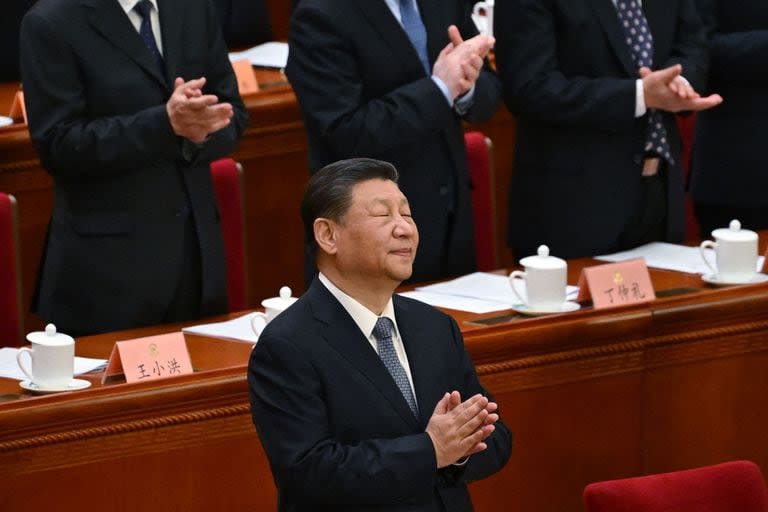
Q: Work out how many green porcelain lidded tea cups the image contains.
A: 0